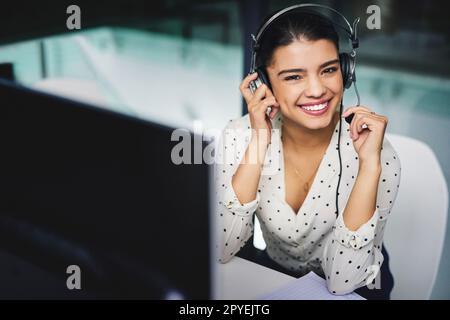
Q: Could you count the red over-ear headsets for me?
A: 0